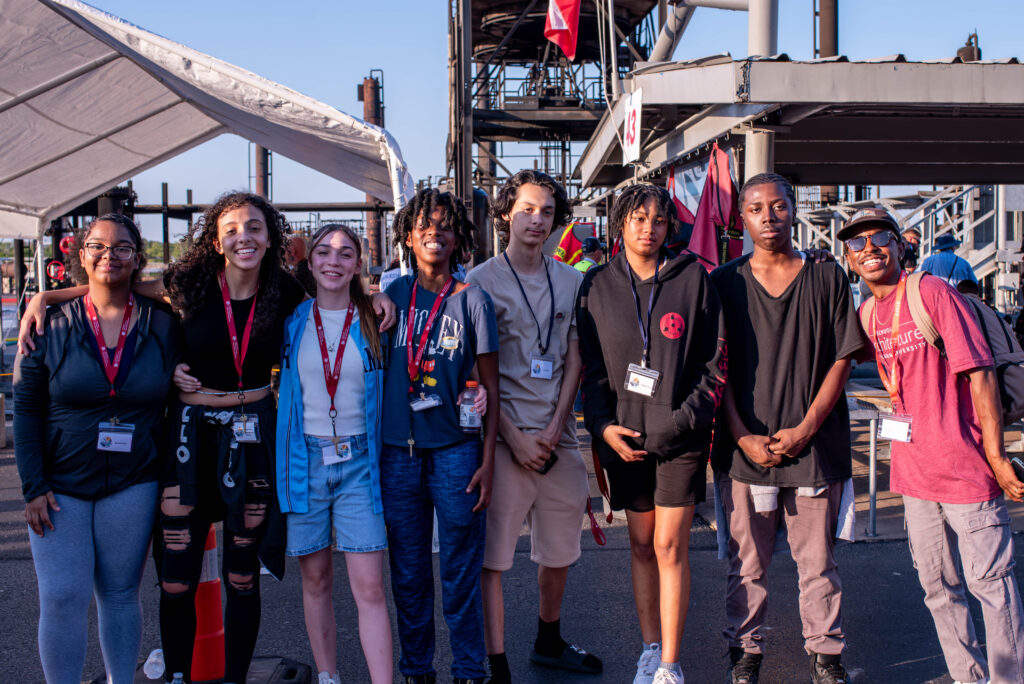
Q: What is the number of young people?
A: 8